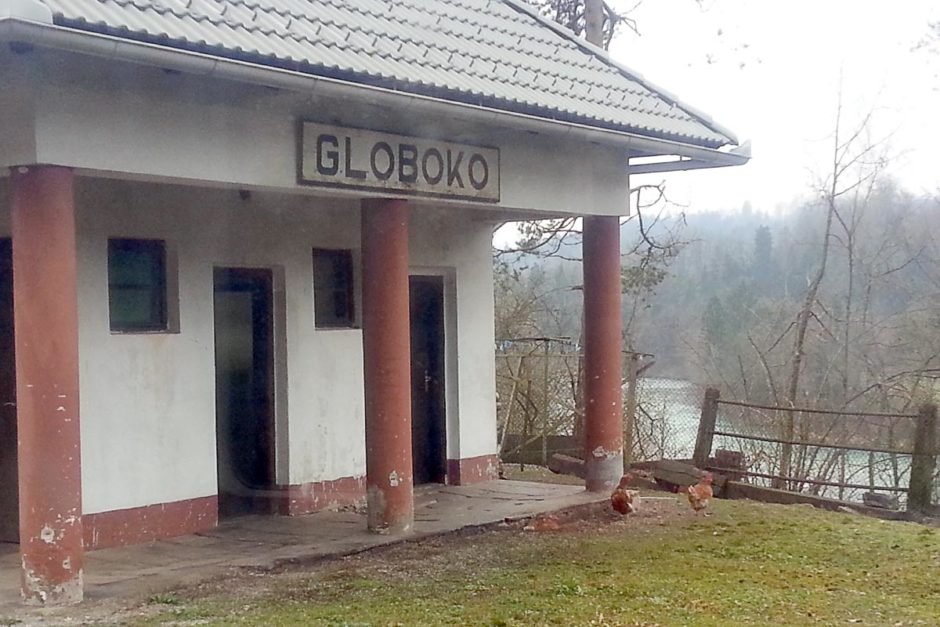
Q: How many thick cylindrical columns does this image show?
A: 3